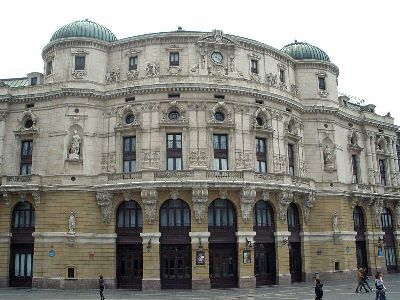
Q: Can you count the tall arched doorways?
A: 8